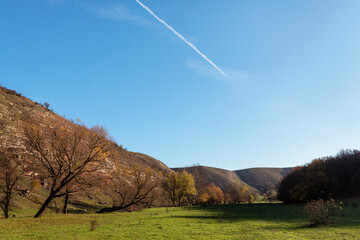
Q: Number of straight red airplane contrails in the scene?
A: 0